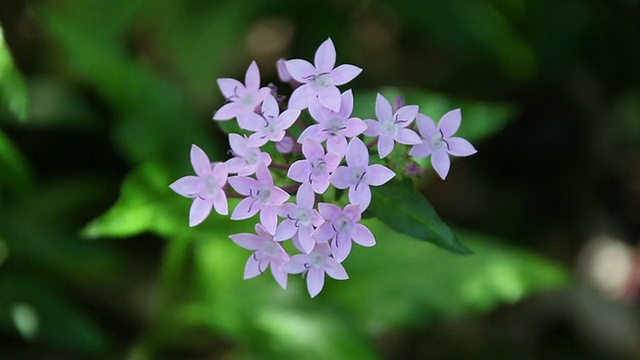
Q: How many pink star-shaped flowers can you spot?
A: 15